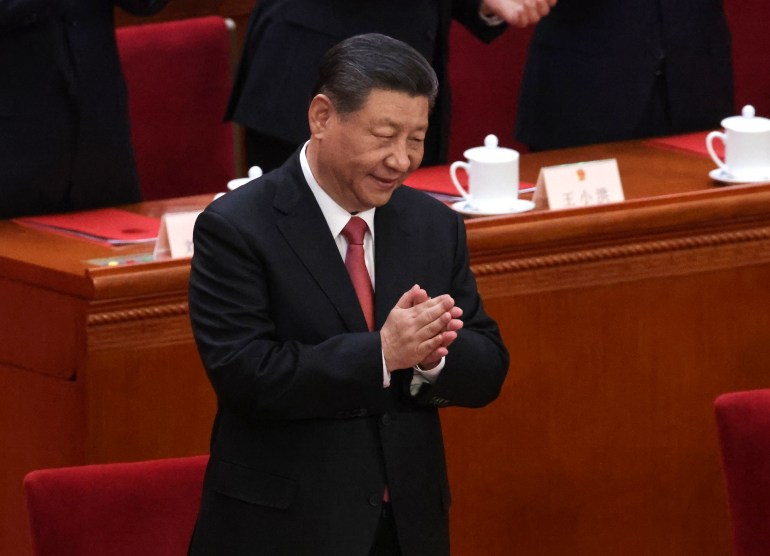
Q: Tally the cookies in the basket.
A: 0